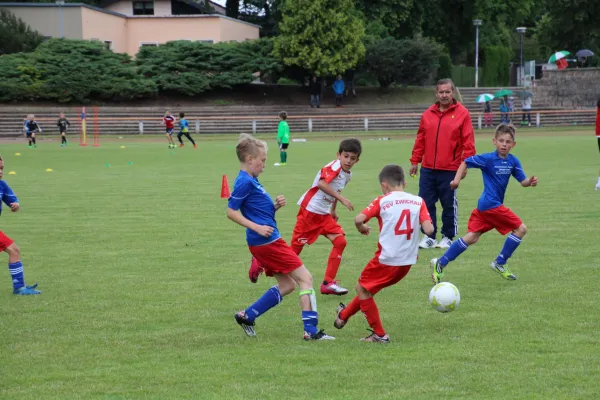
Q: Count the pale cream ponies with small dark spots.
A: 0